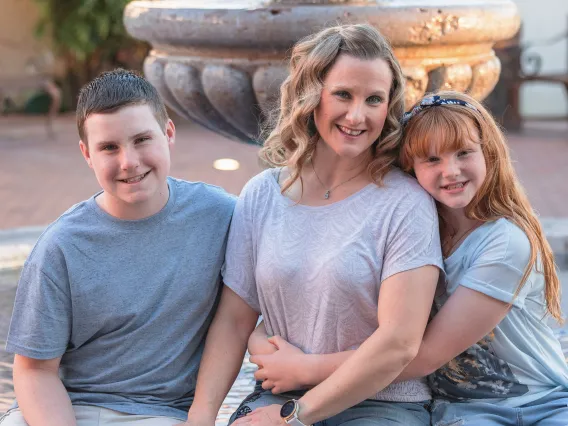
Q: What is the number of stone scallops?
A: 7